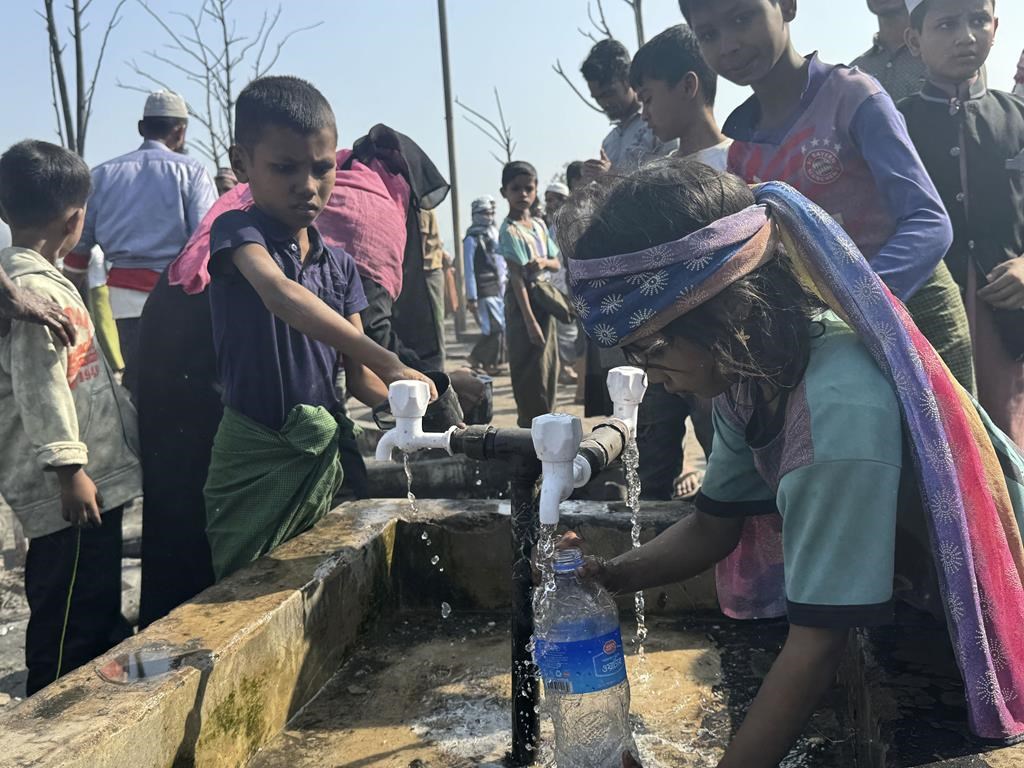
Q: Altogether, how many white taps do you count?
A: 3